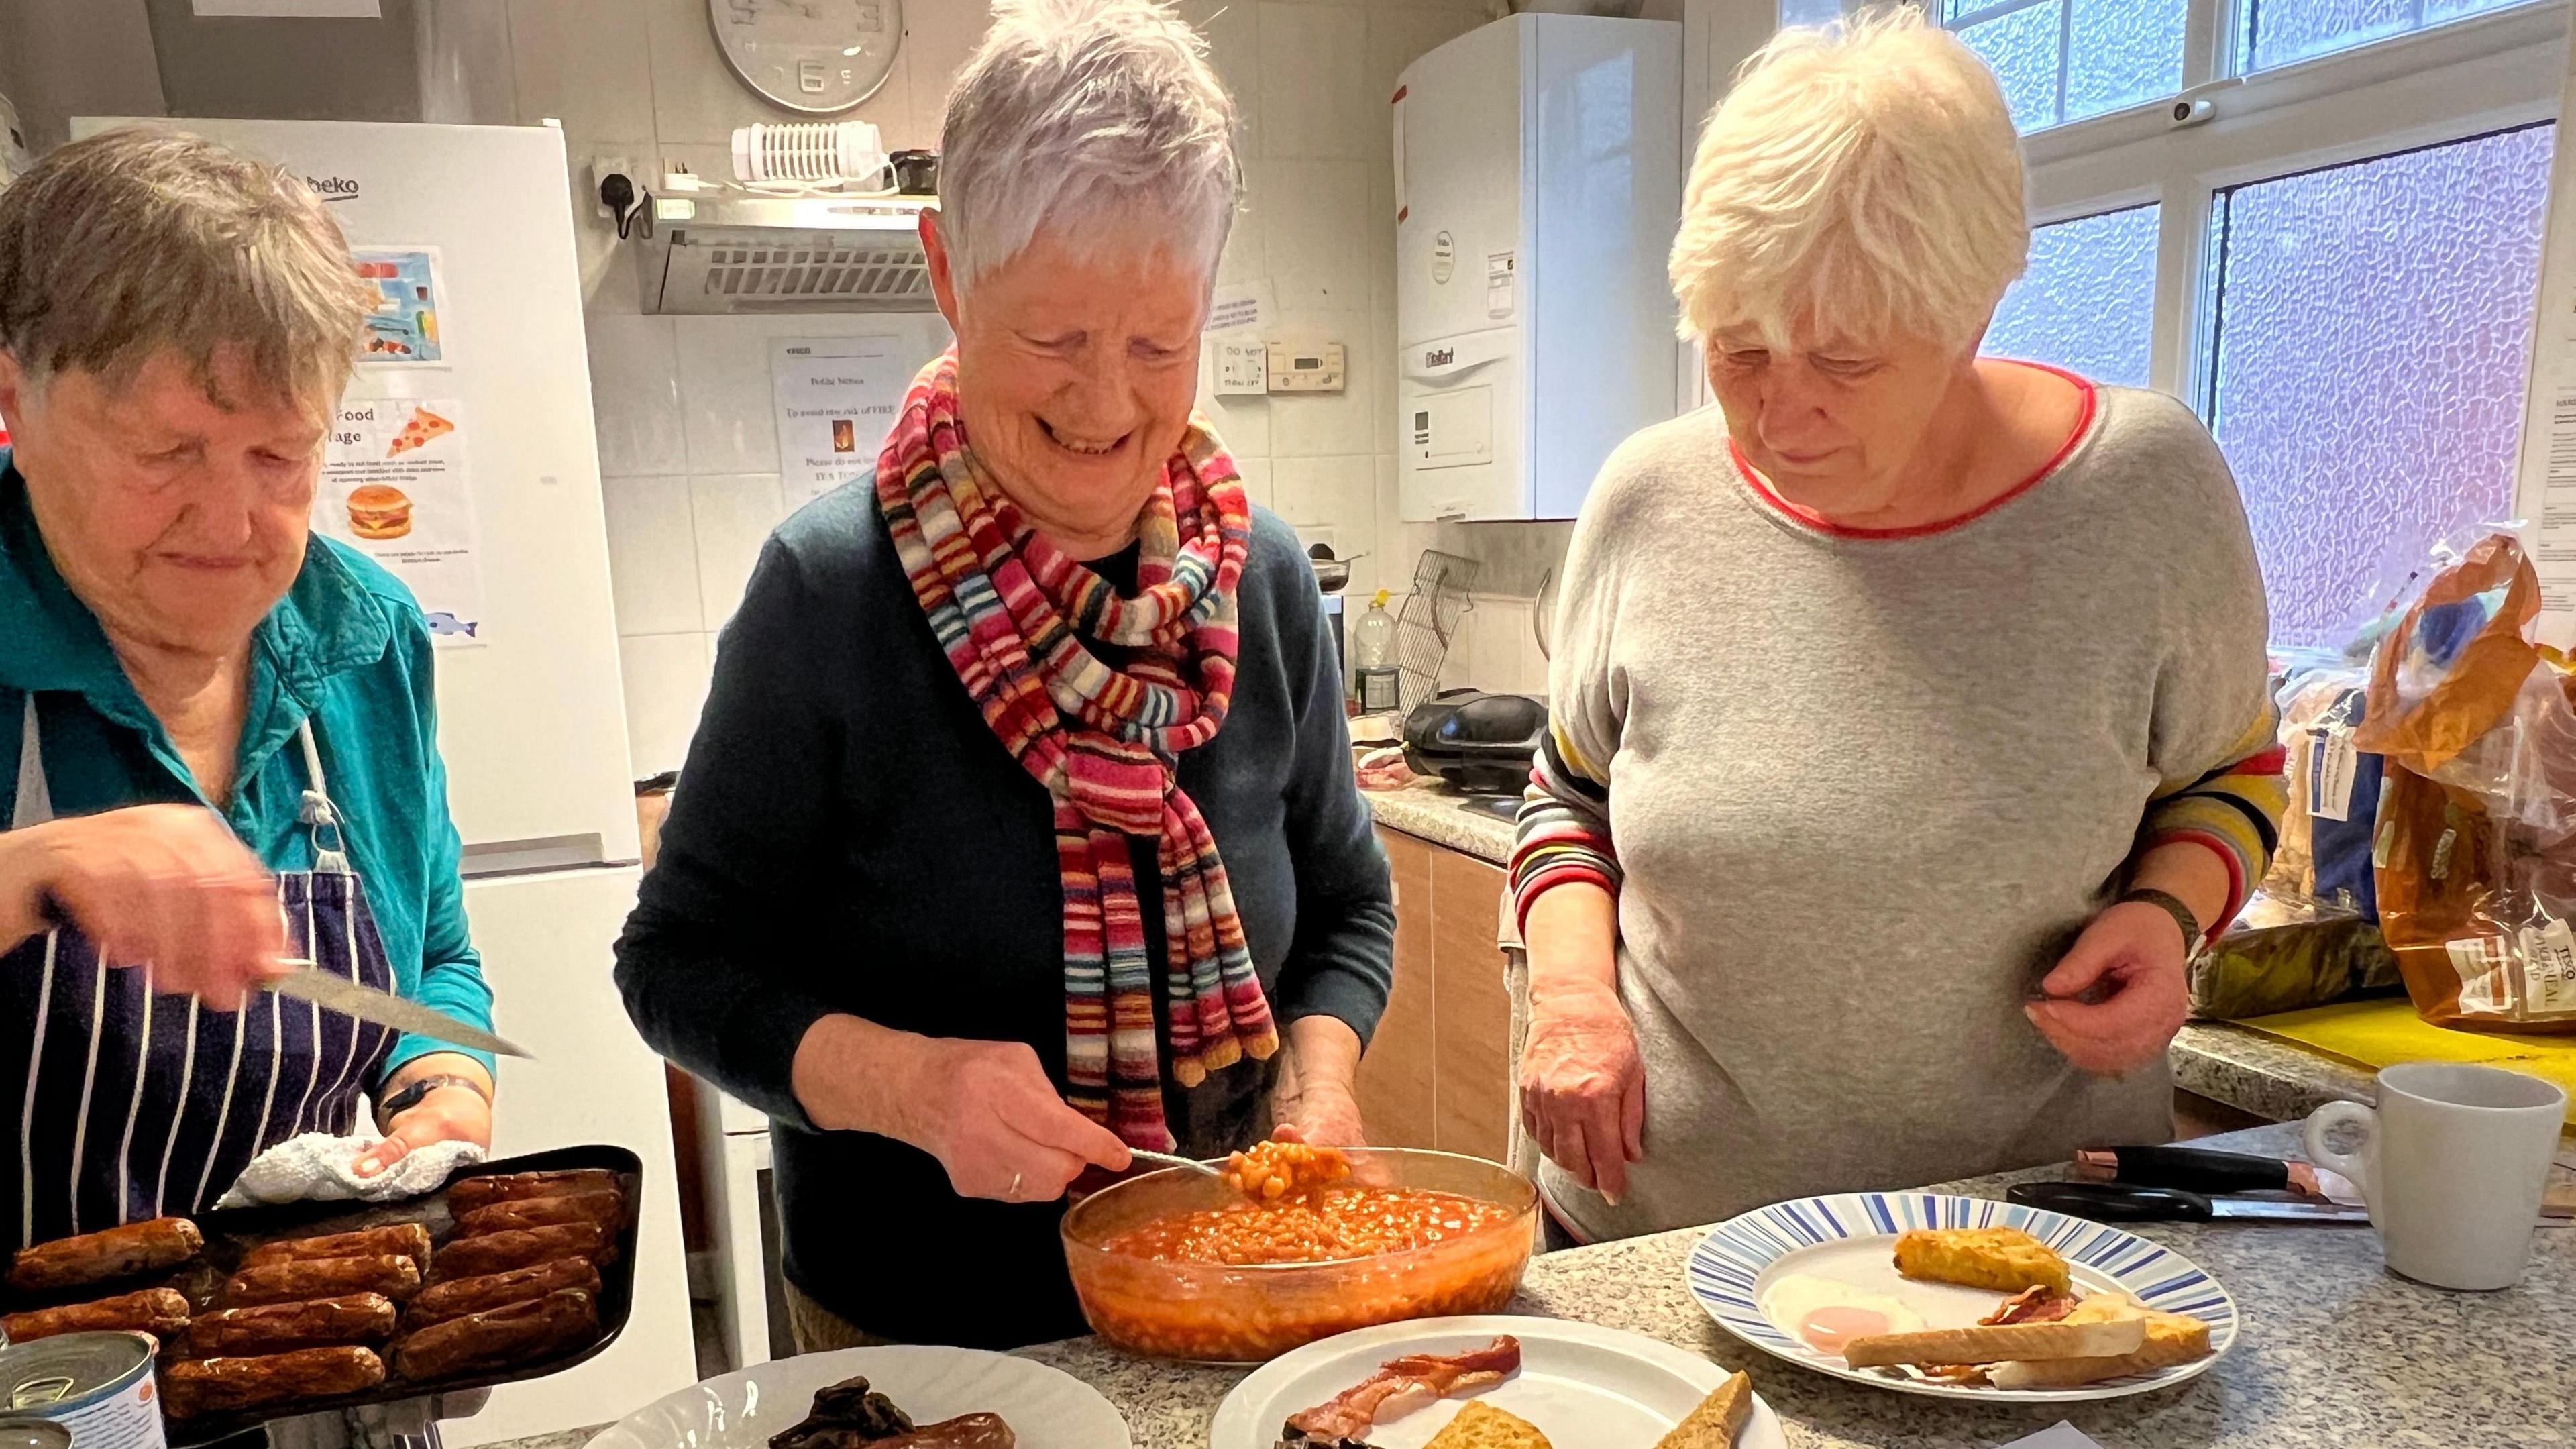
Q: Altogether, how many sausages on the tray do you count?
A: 11